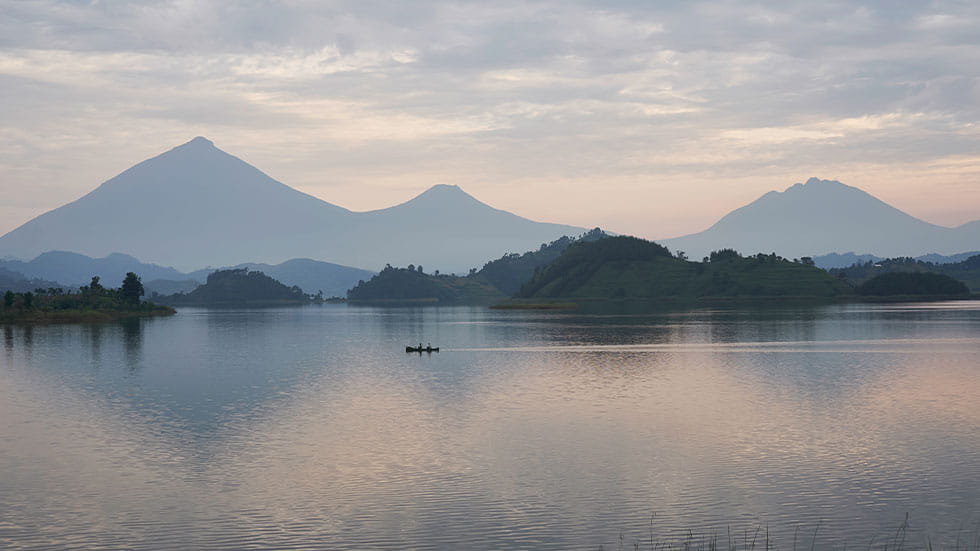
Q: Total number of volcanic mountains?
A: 3